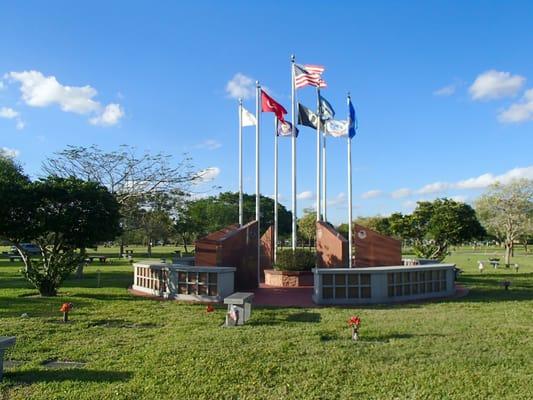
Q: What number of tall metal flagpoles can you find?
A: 7